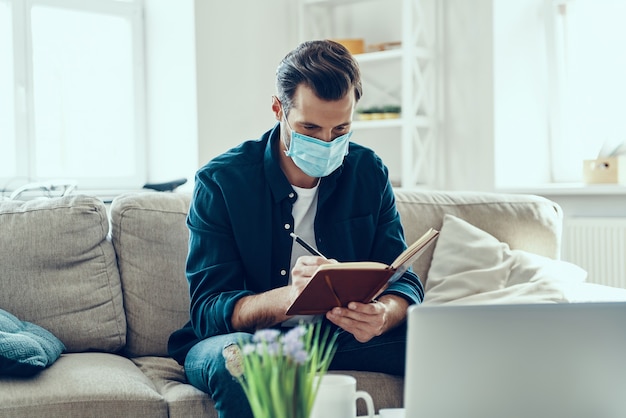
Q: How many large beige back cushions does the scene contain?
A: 3